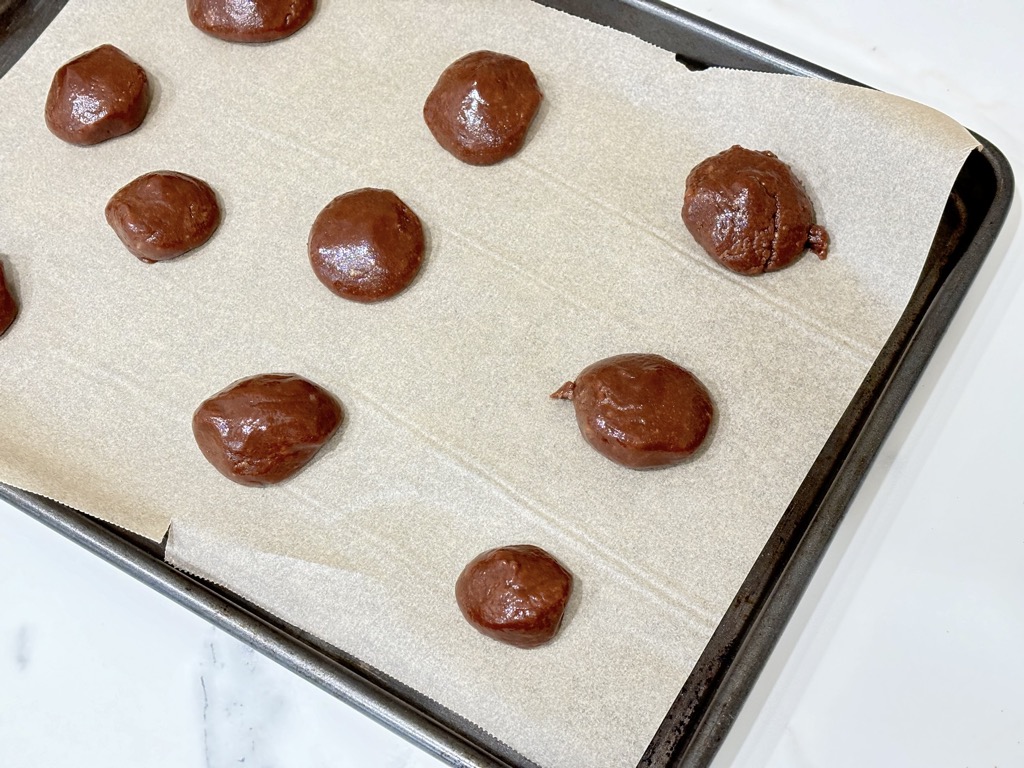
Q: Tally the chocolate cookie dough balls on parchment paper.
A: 10